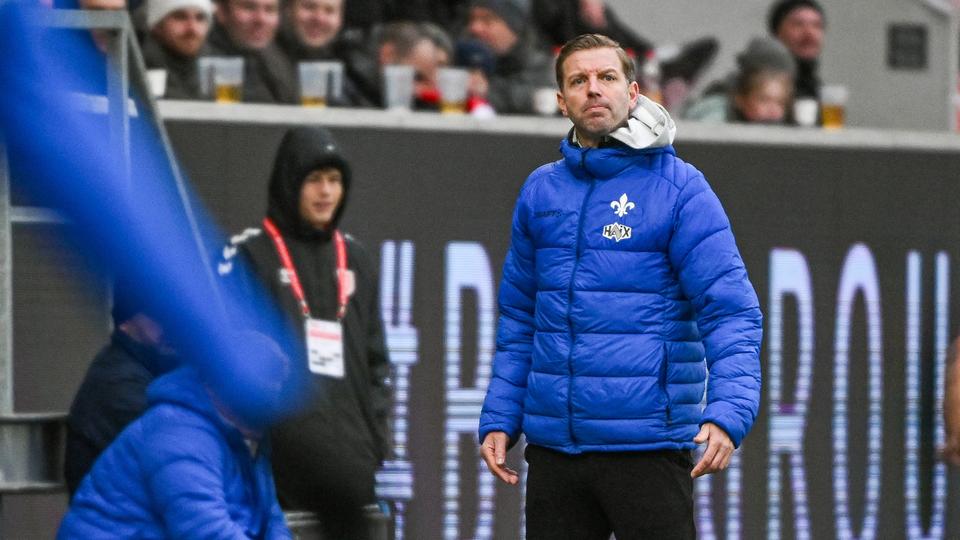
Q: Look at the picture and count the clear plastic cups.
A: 5